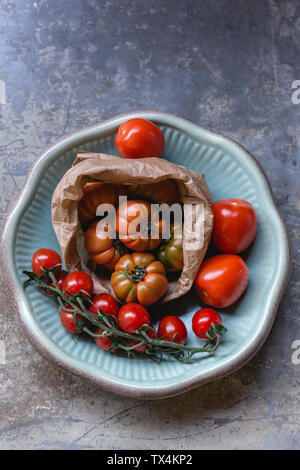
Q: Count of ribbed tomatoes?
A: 6